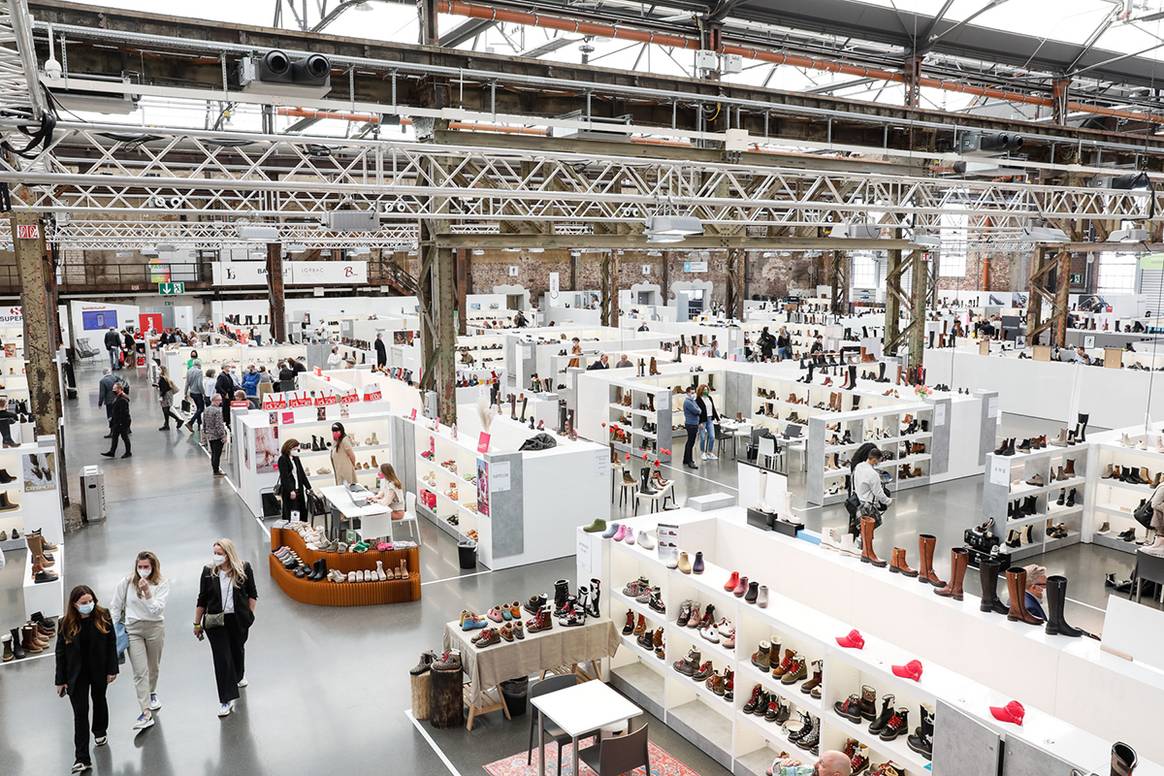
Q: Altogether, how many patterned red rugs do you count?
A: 1